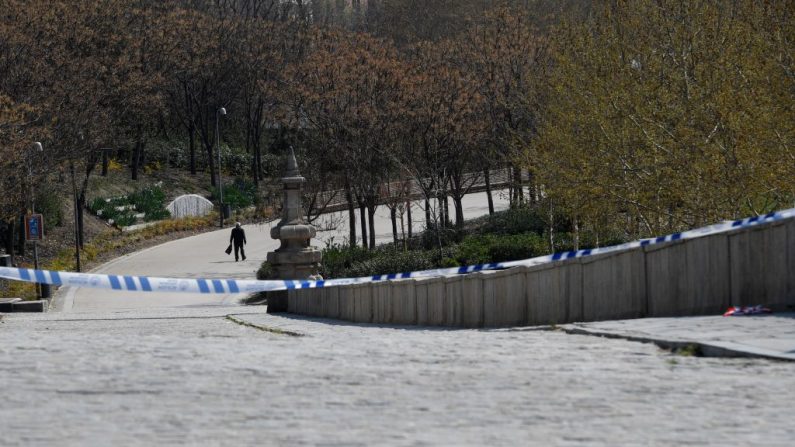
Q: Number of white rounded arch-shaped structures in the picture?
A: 1